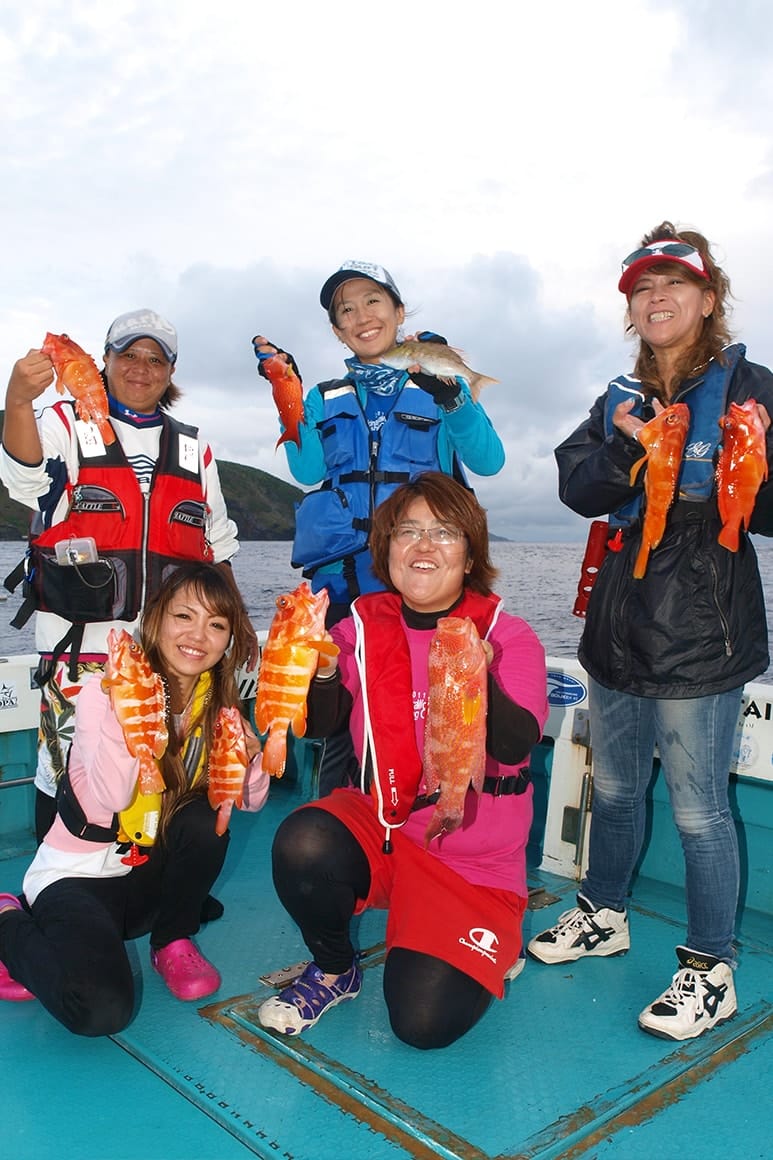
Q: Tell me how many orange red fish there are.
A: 8